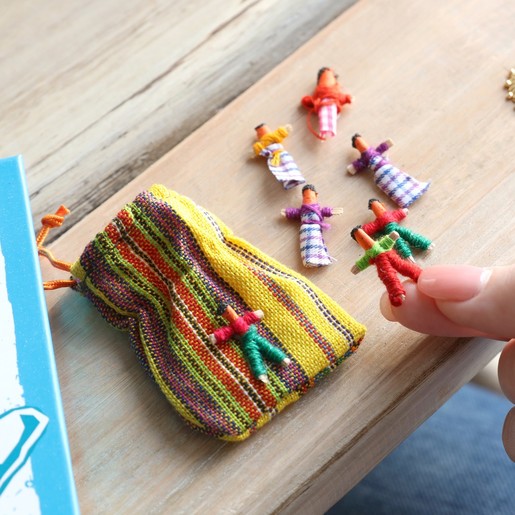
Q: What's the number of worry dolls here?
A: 7